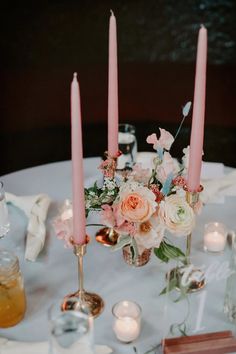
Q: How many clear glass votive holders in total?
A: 3